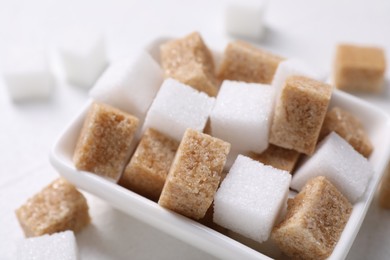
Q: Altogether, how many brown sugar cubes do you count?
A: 12